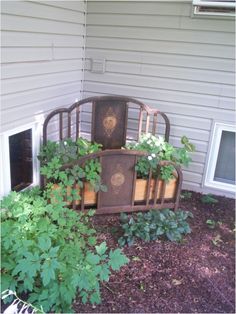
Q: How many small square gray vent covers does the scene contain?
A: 1